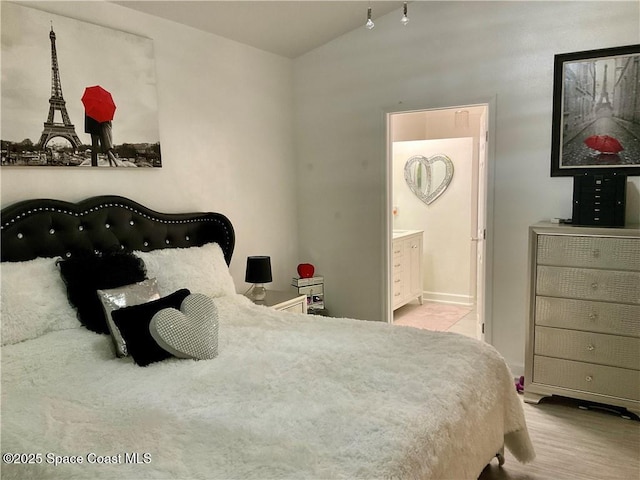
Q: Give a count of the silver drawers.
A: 5